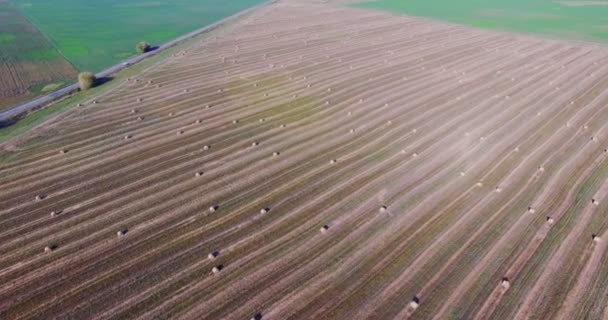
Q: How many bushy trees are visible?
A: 2